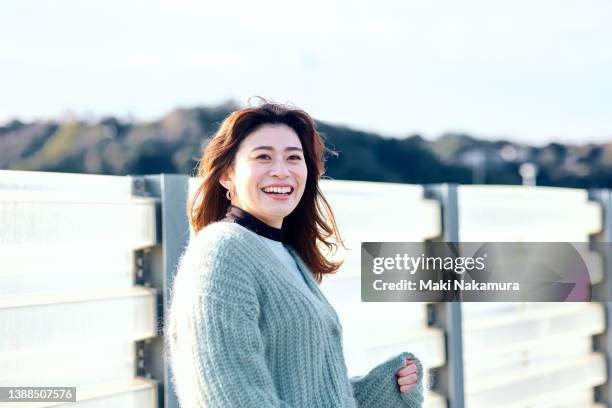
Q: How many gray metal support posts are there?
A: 3